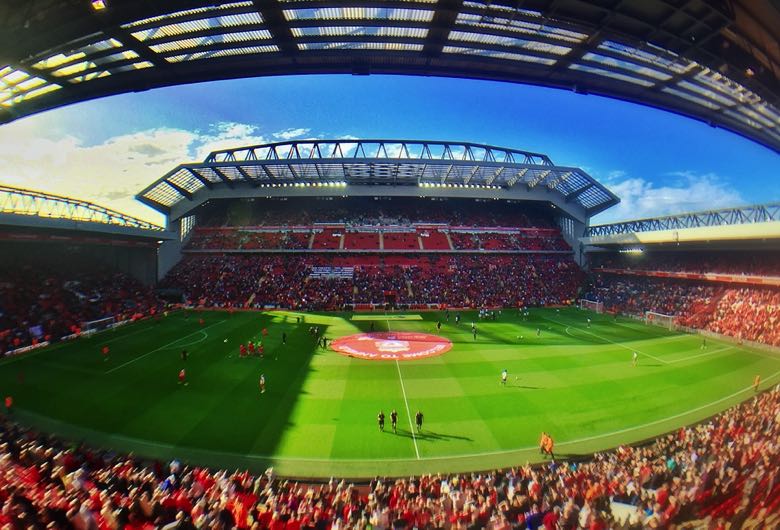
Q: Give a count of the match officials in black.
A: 3